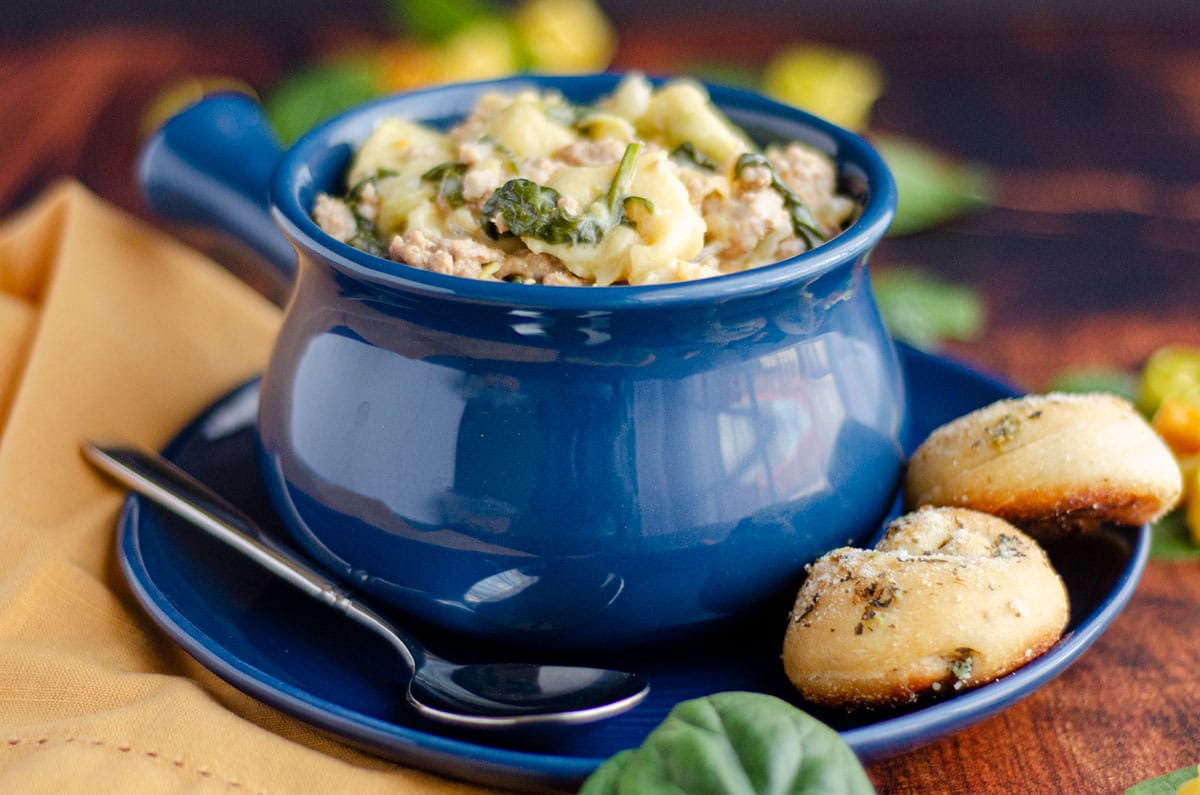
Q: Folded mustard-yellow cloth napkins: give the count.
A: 1